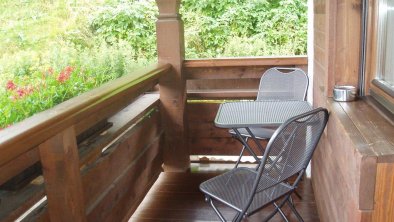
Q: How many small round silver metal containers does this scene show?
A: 1